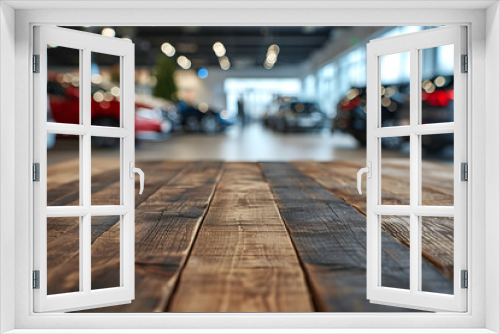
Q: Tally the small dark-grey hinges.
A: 6